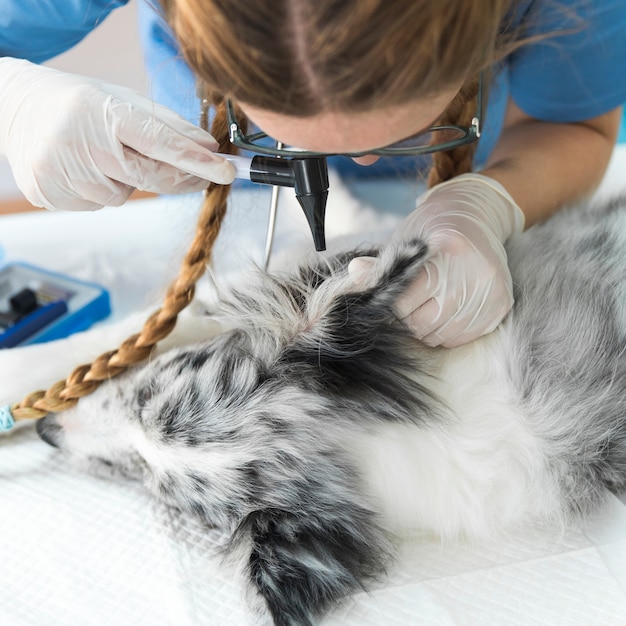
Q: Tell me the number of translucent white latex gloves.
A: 2